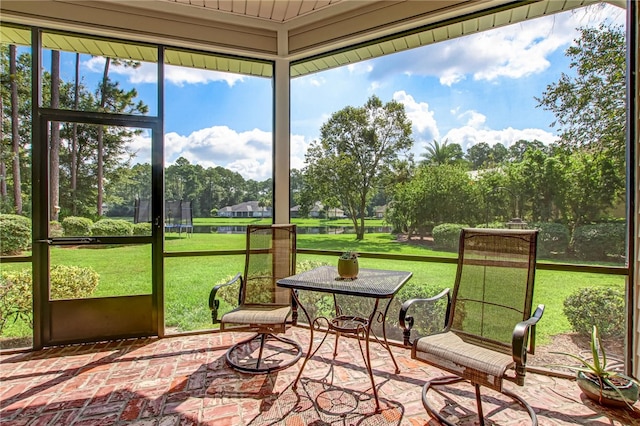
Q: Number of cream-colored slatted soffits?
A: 2